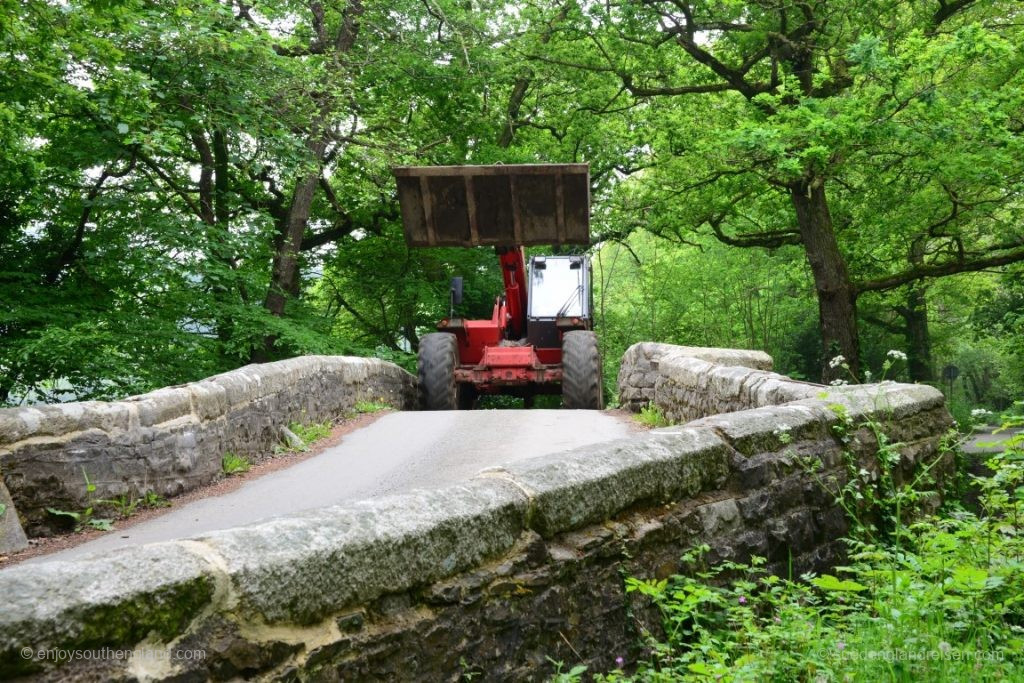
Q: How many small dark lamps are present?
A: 2